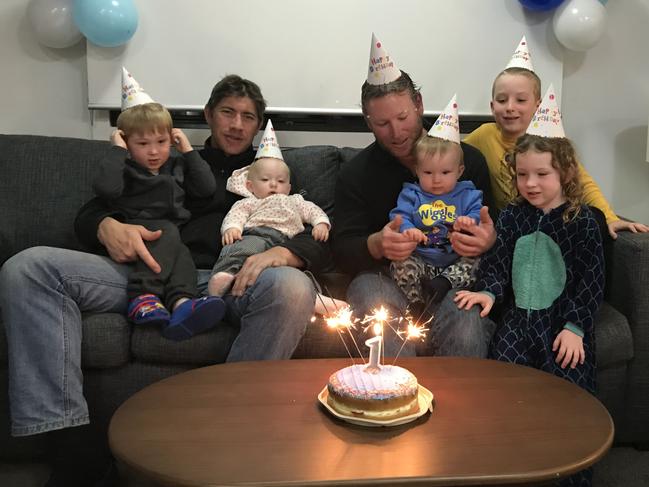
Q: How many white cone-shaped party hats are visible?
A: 6